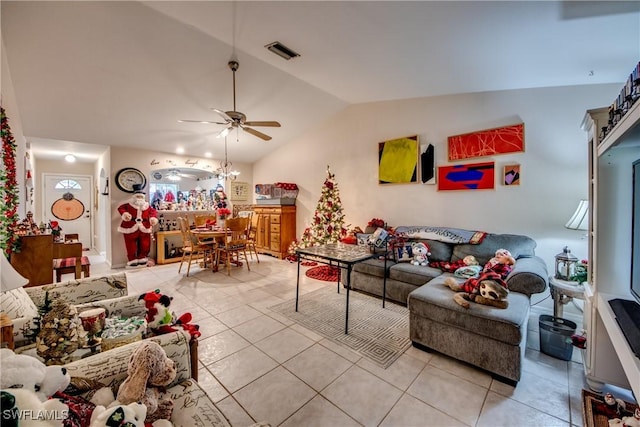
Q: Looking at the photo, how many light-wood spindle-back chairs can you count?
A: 4